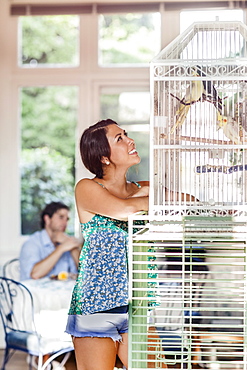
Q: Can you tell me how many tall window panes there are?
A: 2